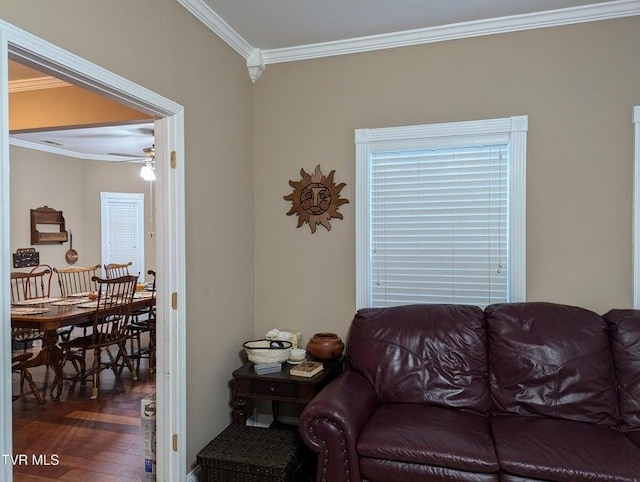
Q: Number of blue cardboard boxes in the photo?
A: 0